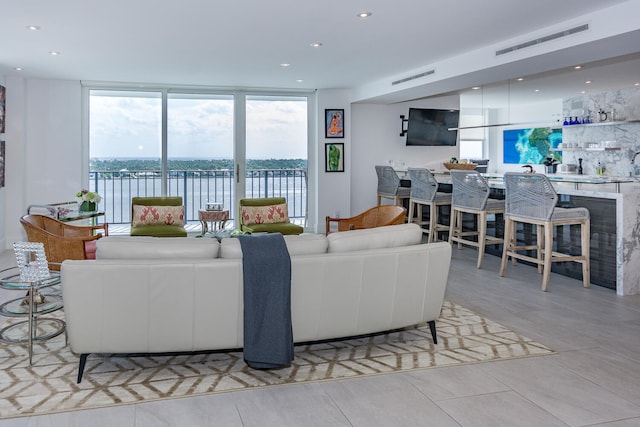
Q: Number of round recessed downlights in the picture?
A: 14